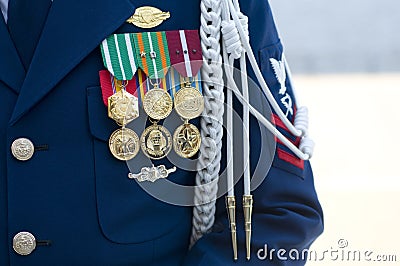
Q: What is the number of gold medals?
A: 6